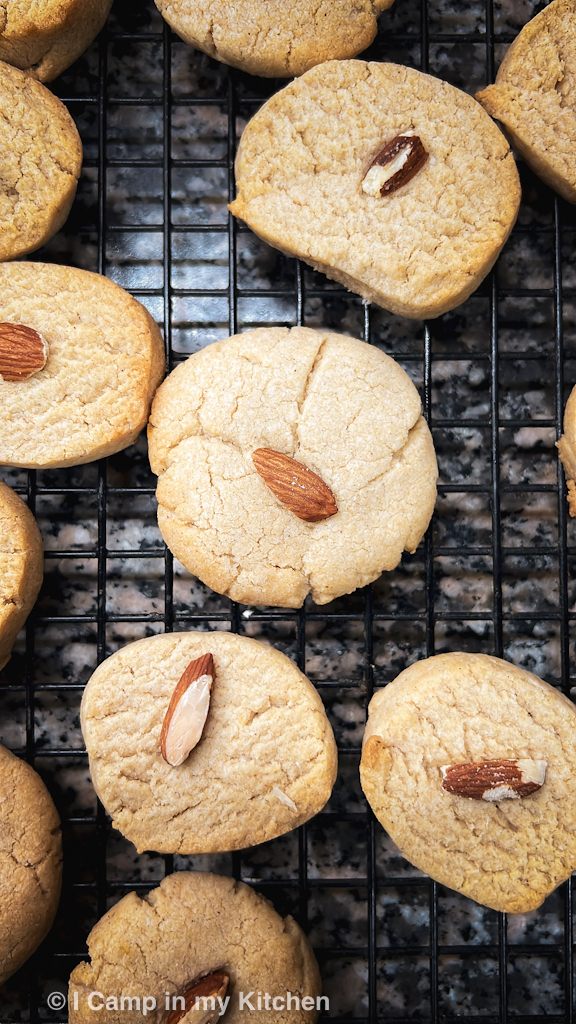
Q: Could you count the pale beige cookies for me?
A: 13